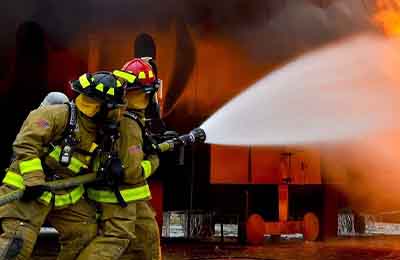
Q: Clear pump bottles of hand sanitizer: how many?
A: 0